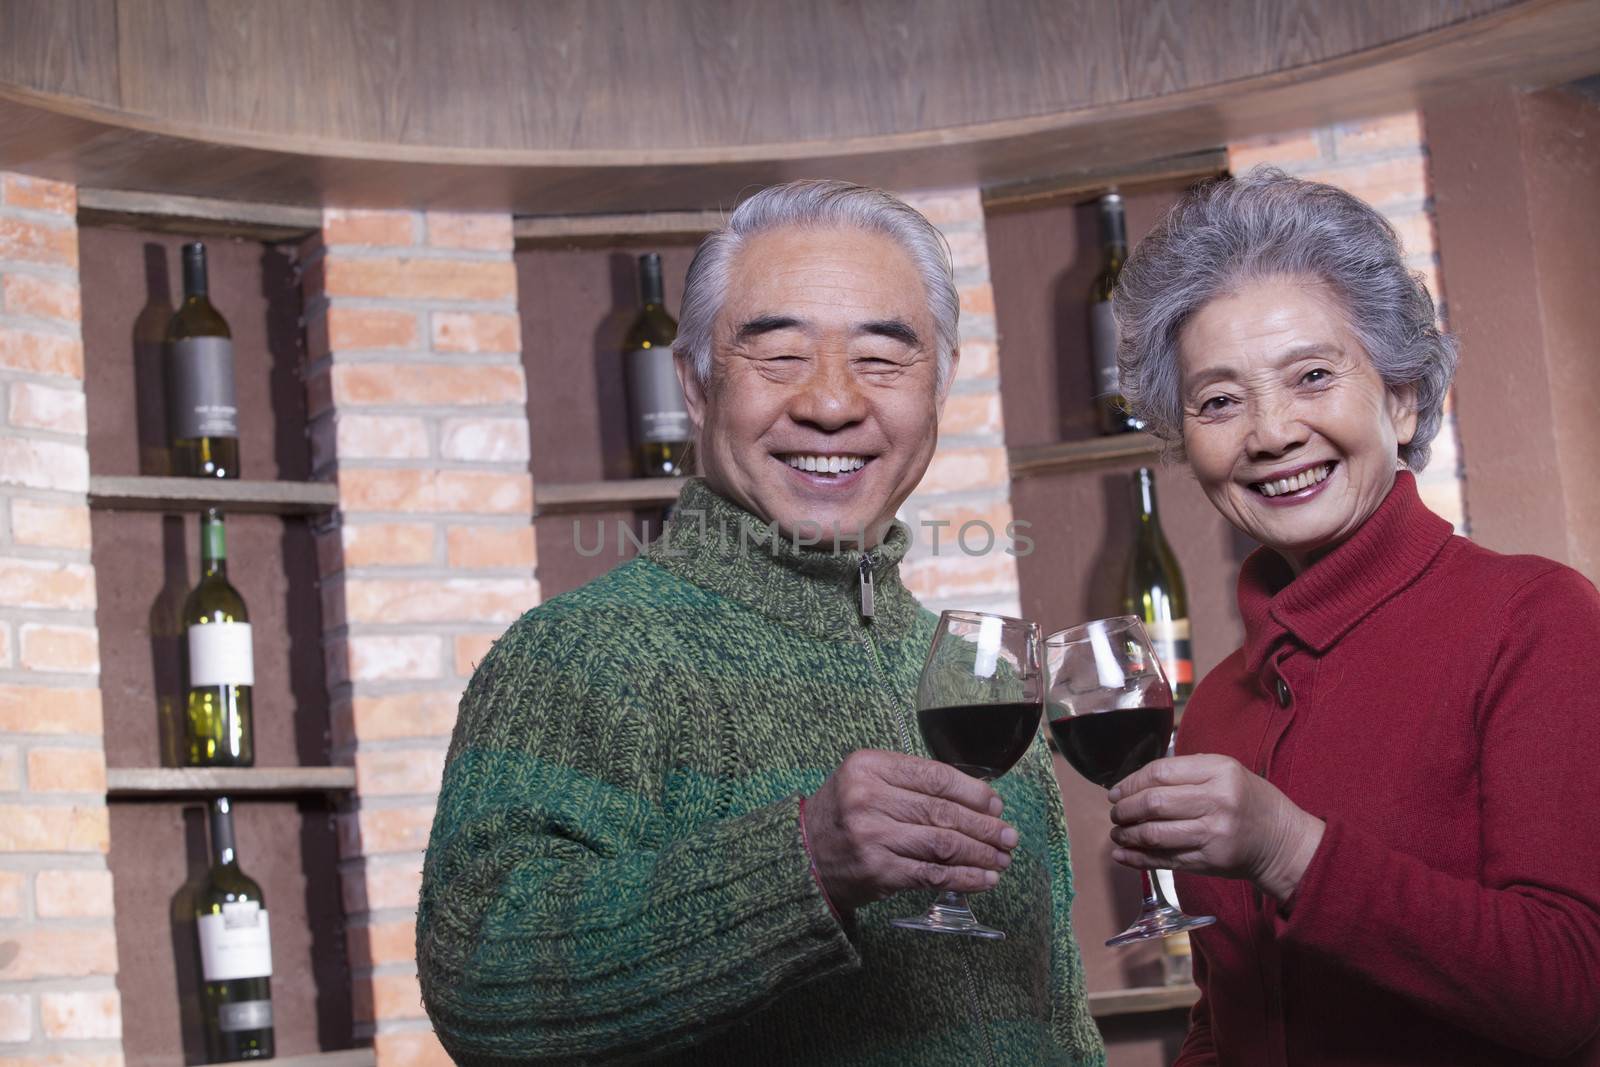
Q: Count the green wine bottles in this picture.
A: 6